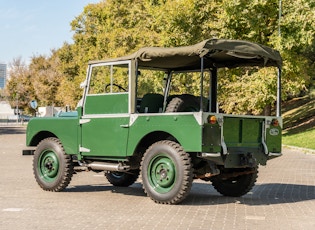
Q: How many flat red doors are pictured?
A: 0